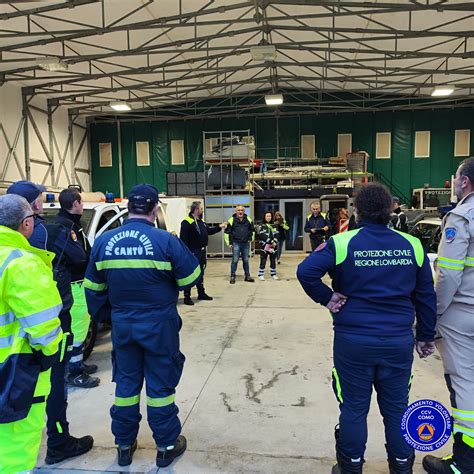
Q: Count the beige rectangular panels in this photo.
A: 8